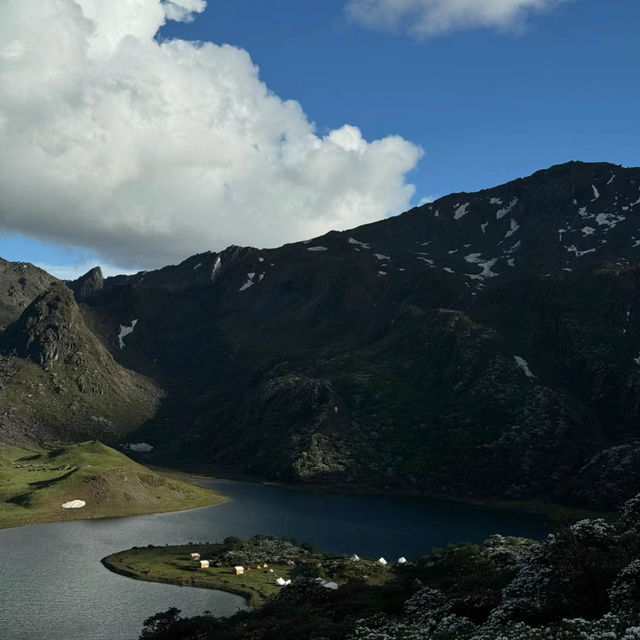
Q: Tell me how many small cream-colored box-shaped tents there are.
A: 3